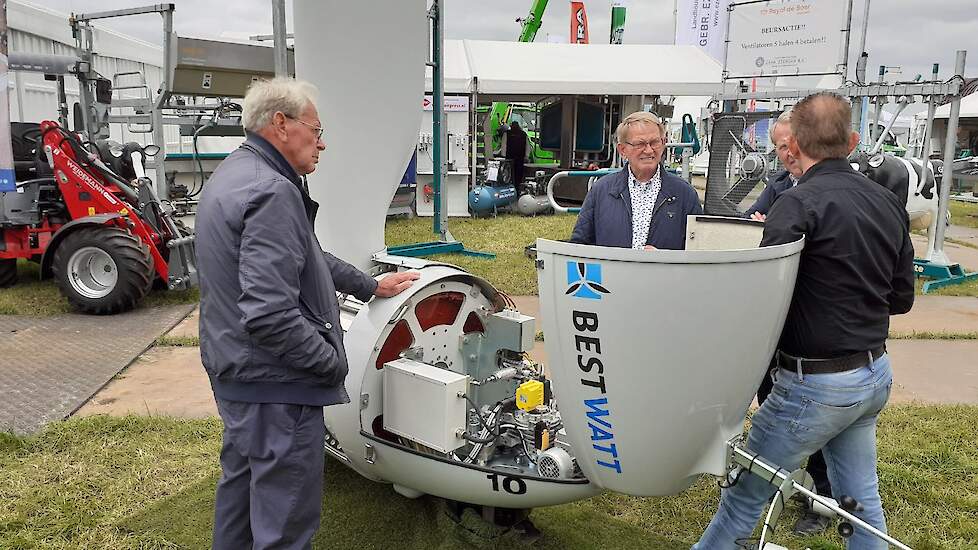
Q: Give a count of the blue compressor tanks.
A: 1